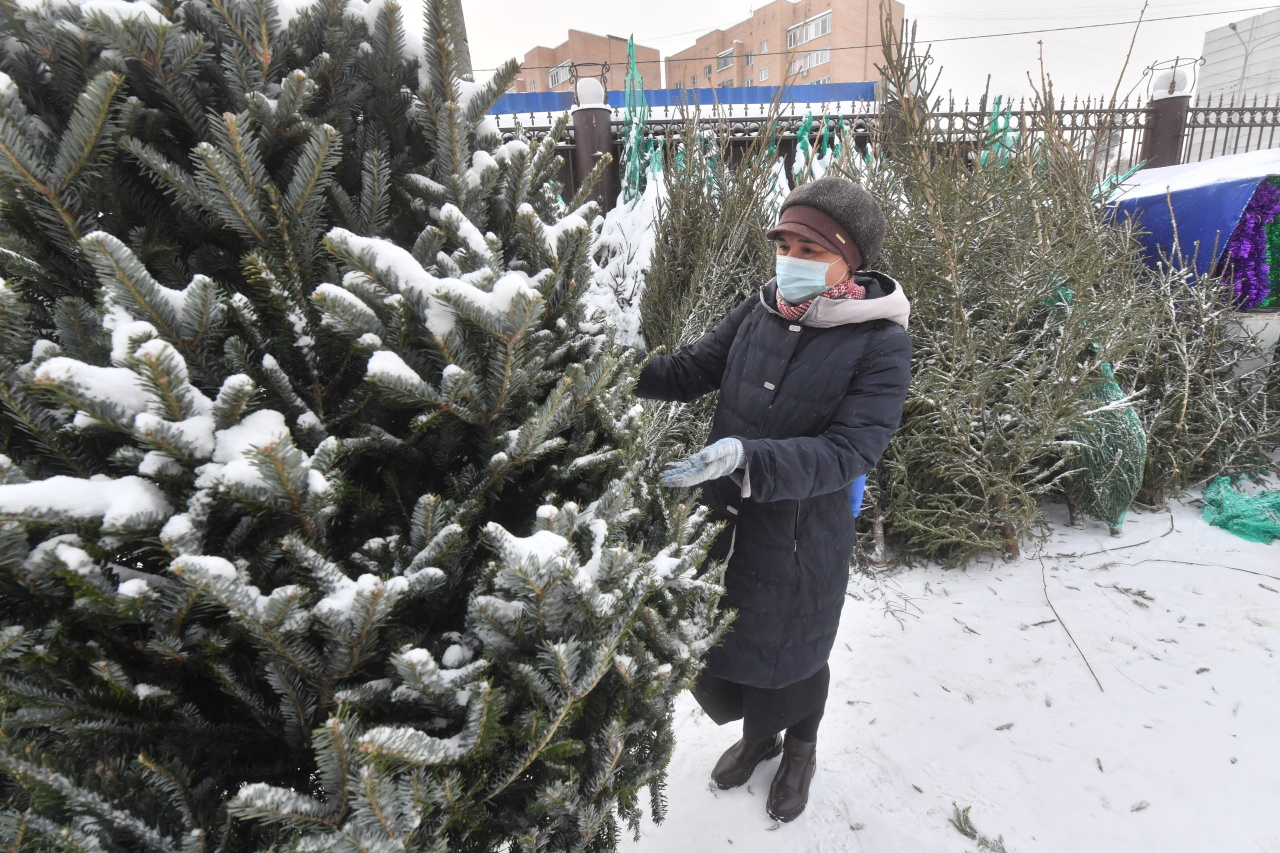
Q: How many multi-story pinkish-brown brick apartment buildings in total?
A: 2